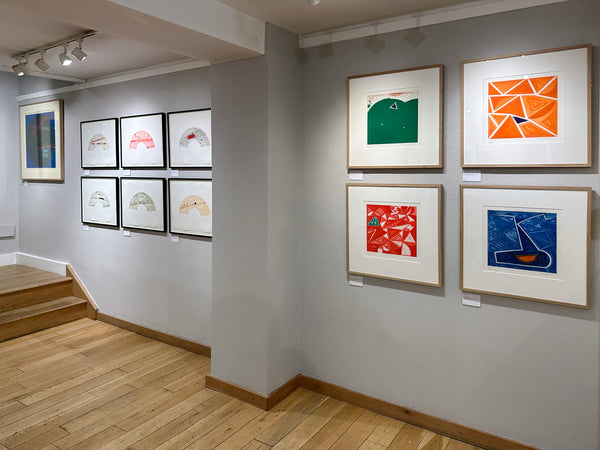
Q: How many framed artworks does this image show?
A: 11